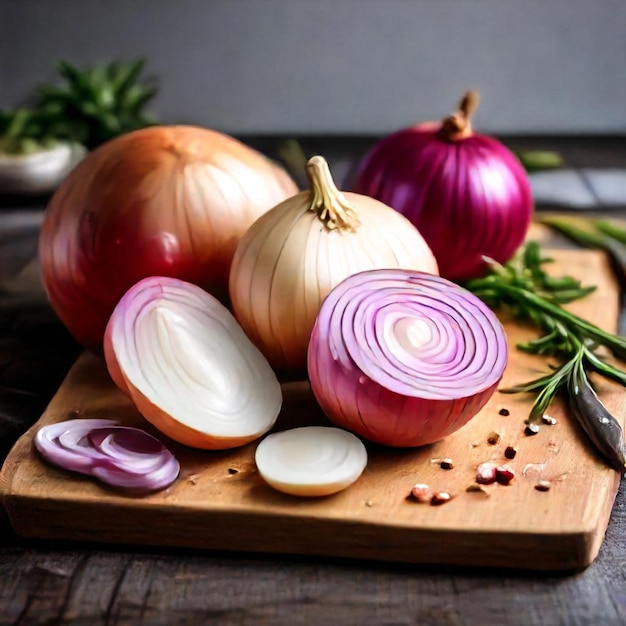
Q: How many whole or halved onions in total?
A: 5